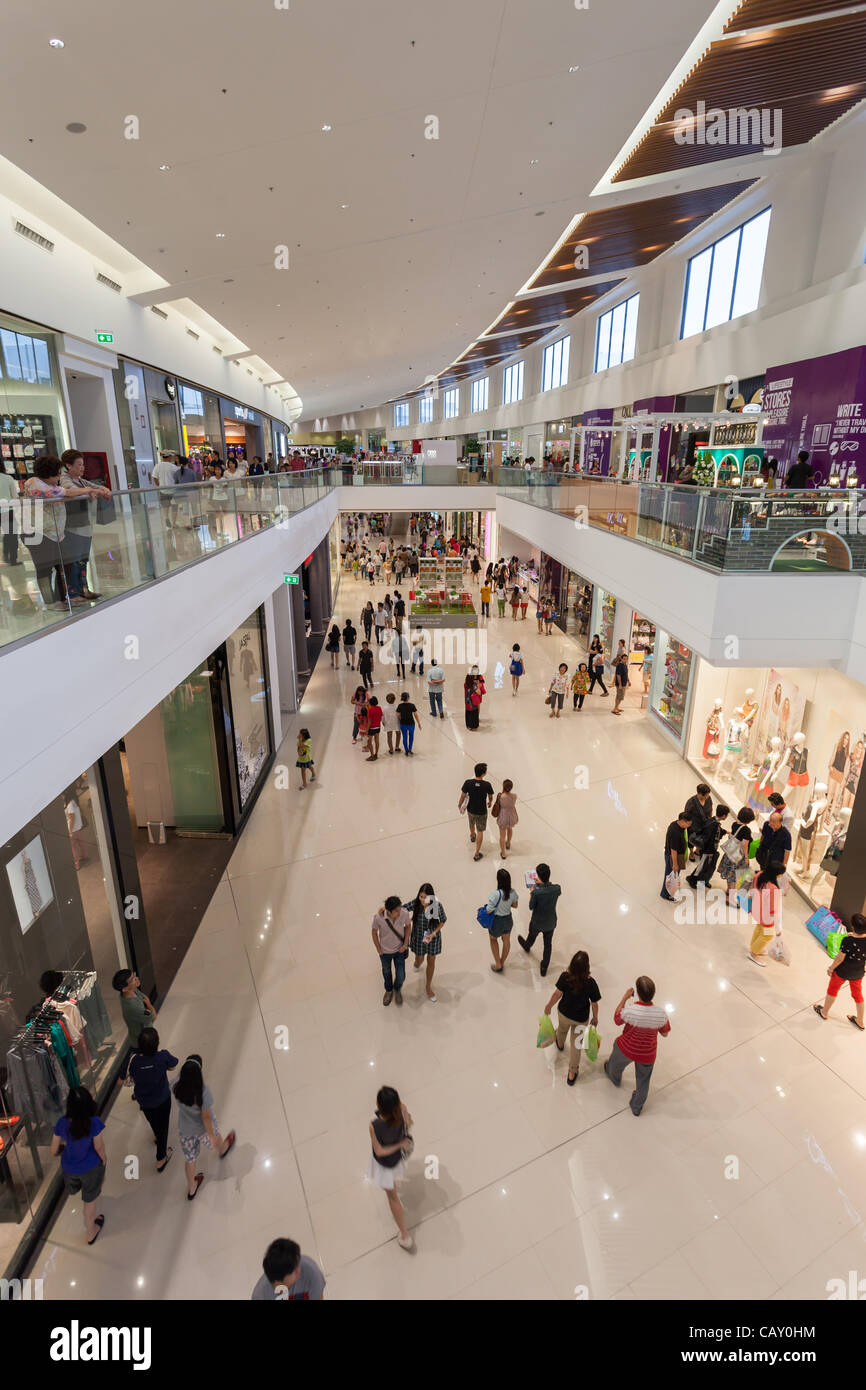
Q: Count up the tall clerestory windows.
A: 8